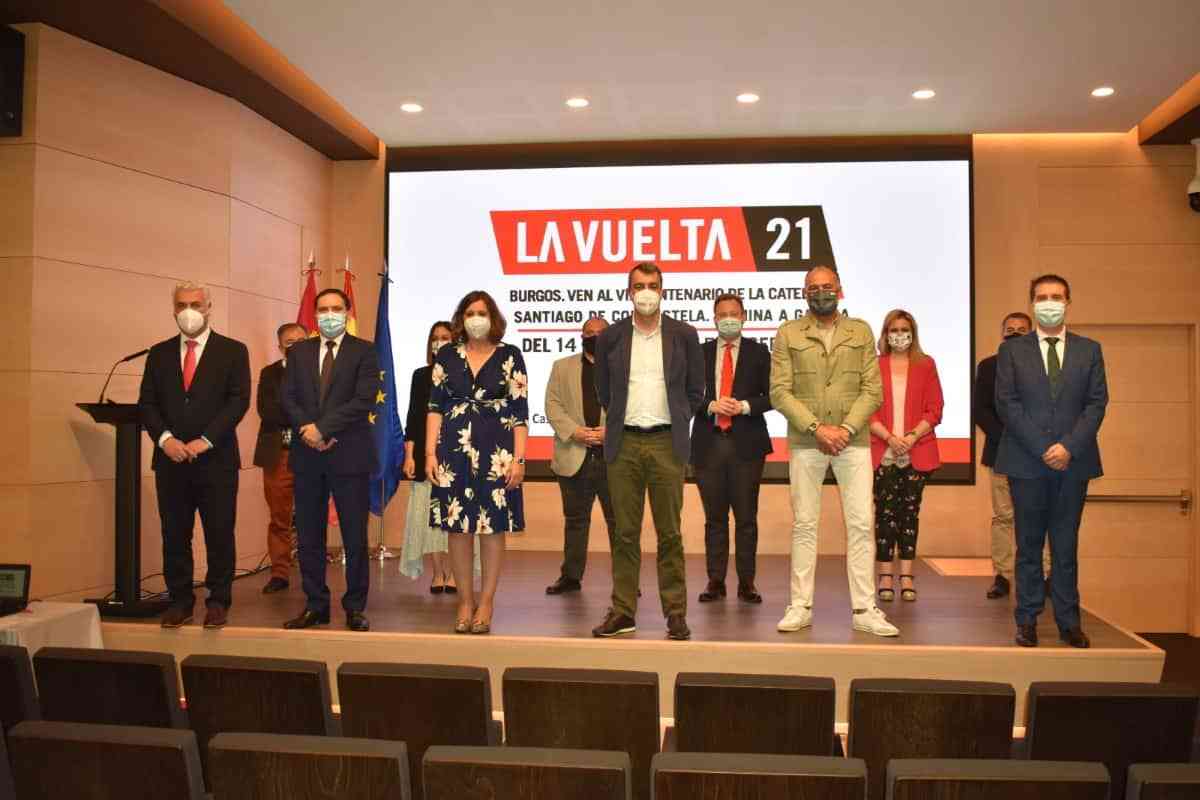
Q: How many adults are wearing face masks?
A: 12